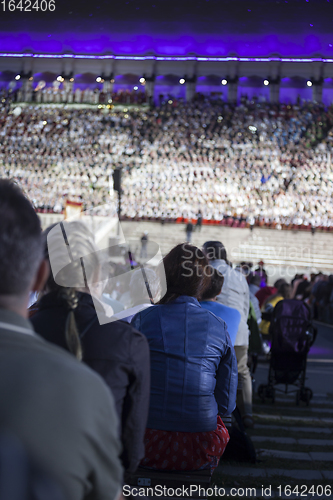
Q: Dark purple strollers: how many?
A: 1